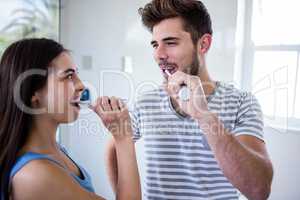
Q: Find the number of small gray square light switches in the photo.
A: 1